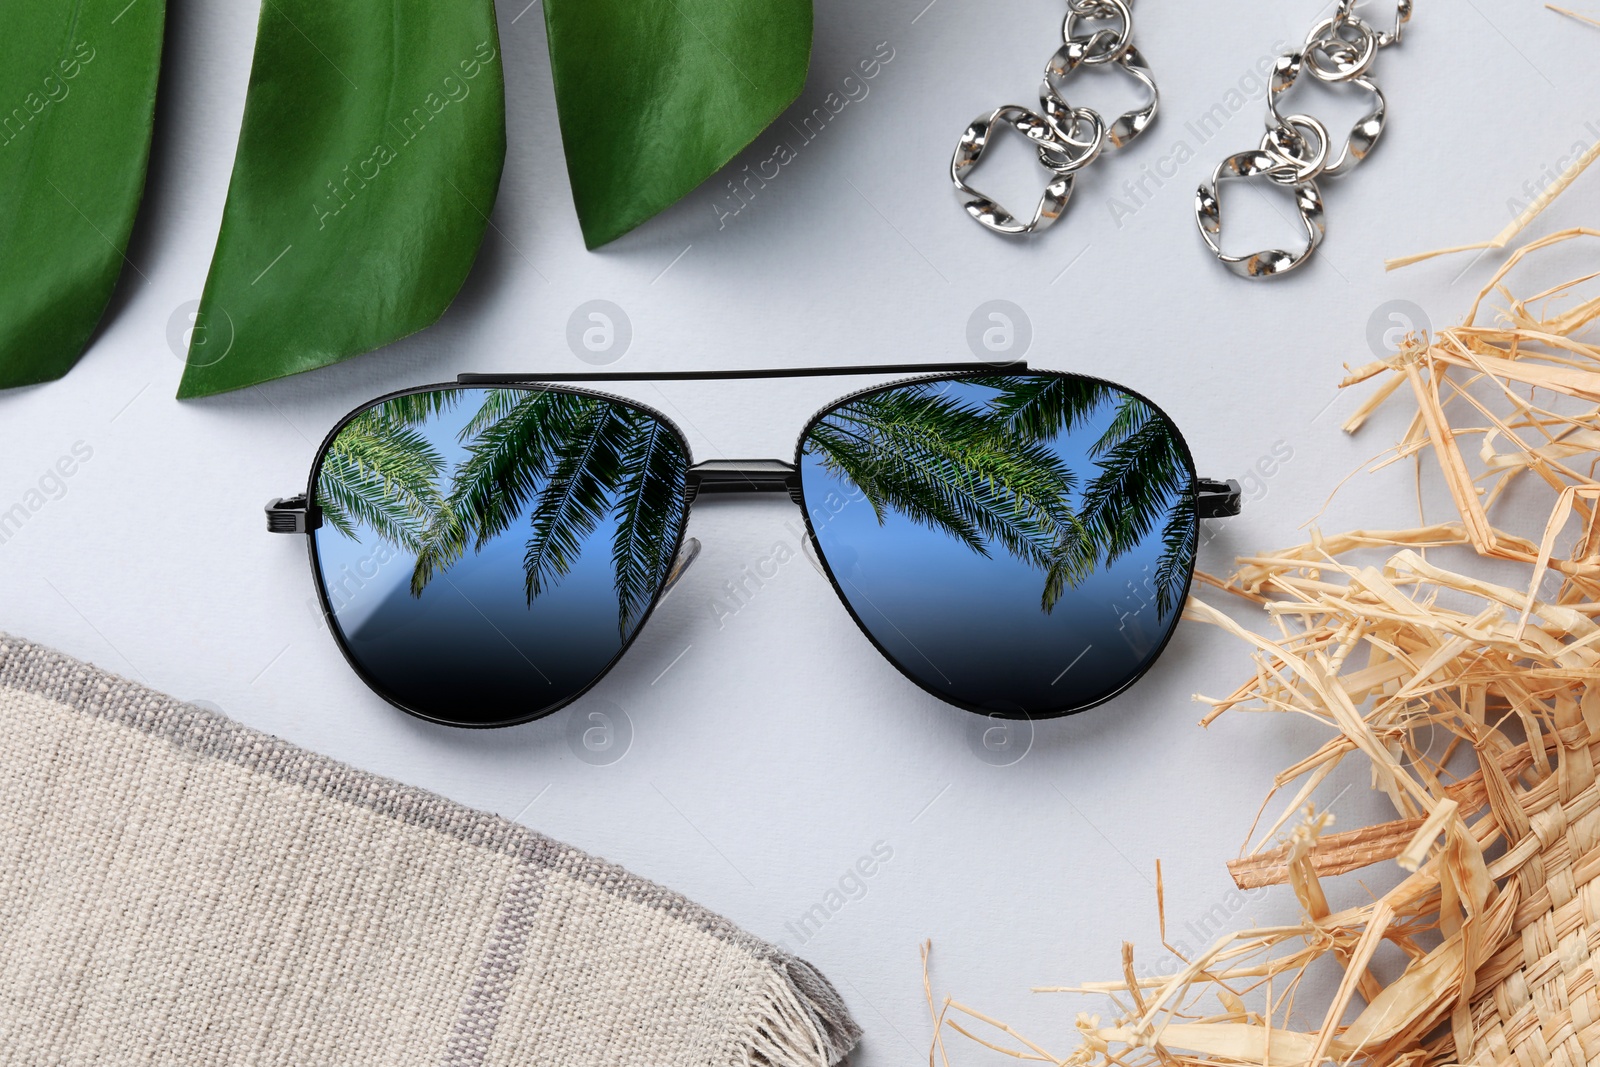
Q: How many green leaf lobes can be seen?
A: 3